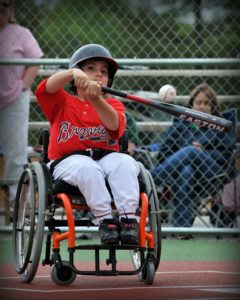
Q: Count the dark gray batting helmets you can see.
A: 1